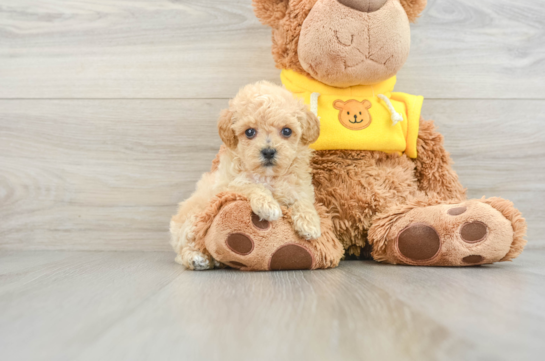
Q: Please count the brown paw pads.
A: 8